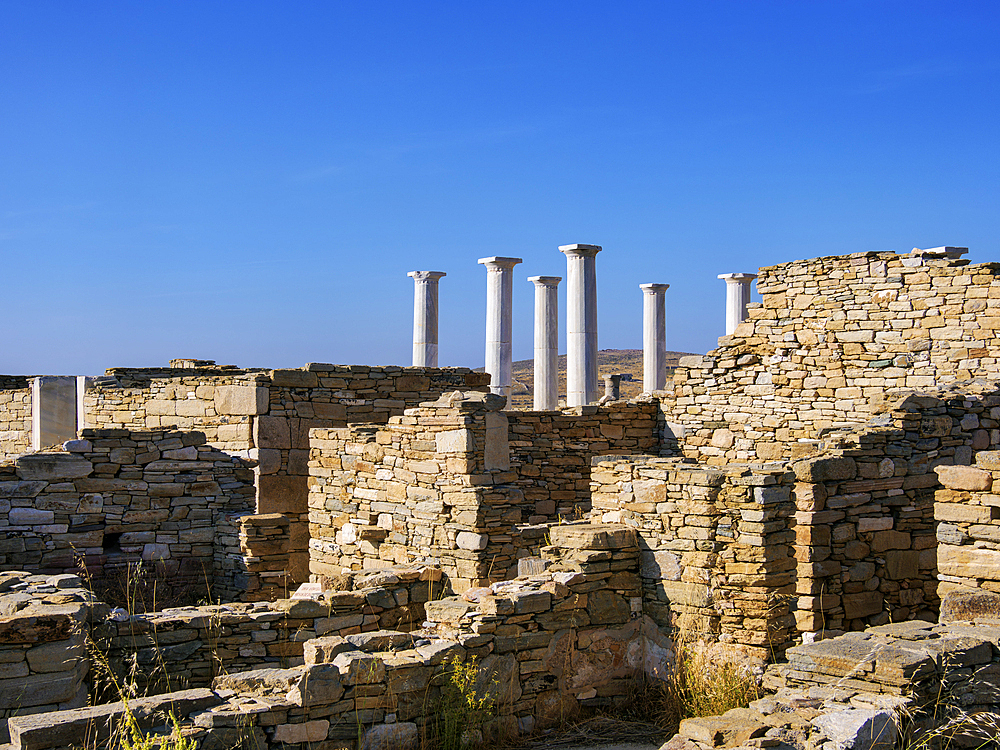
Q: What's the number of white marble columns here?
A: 6